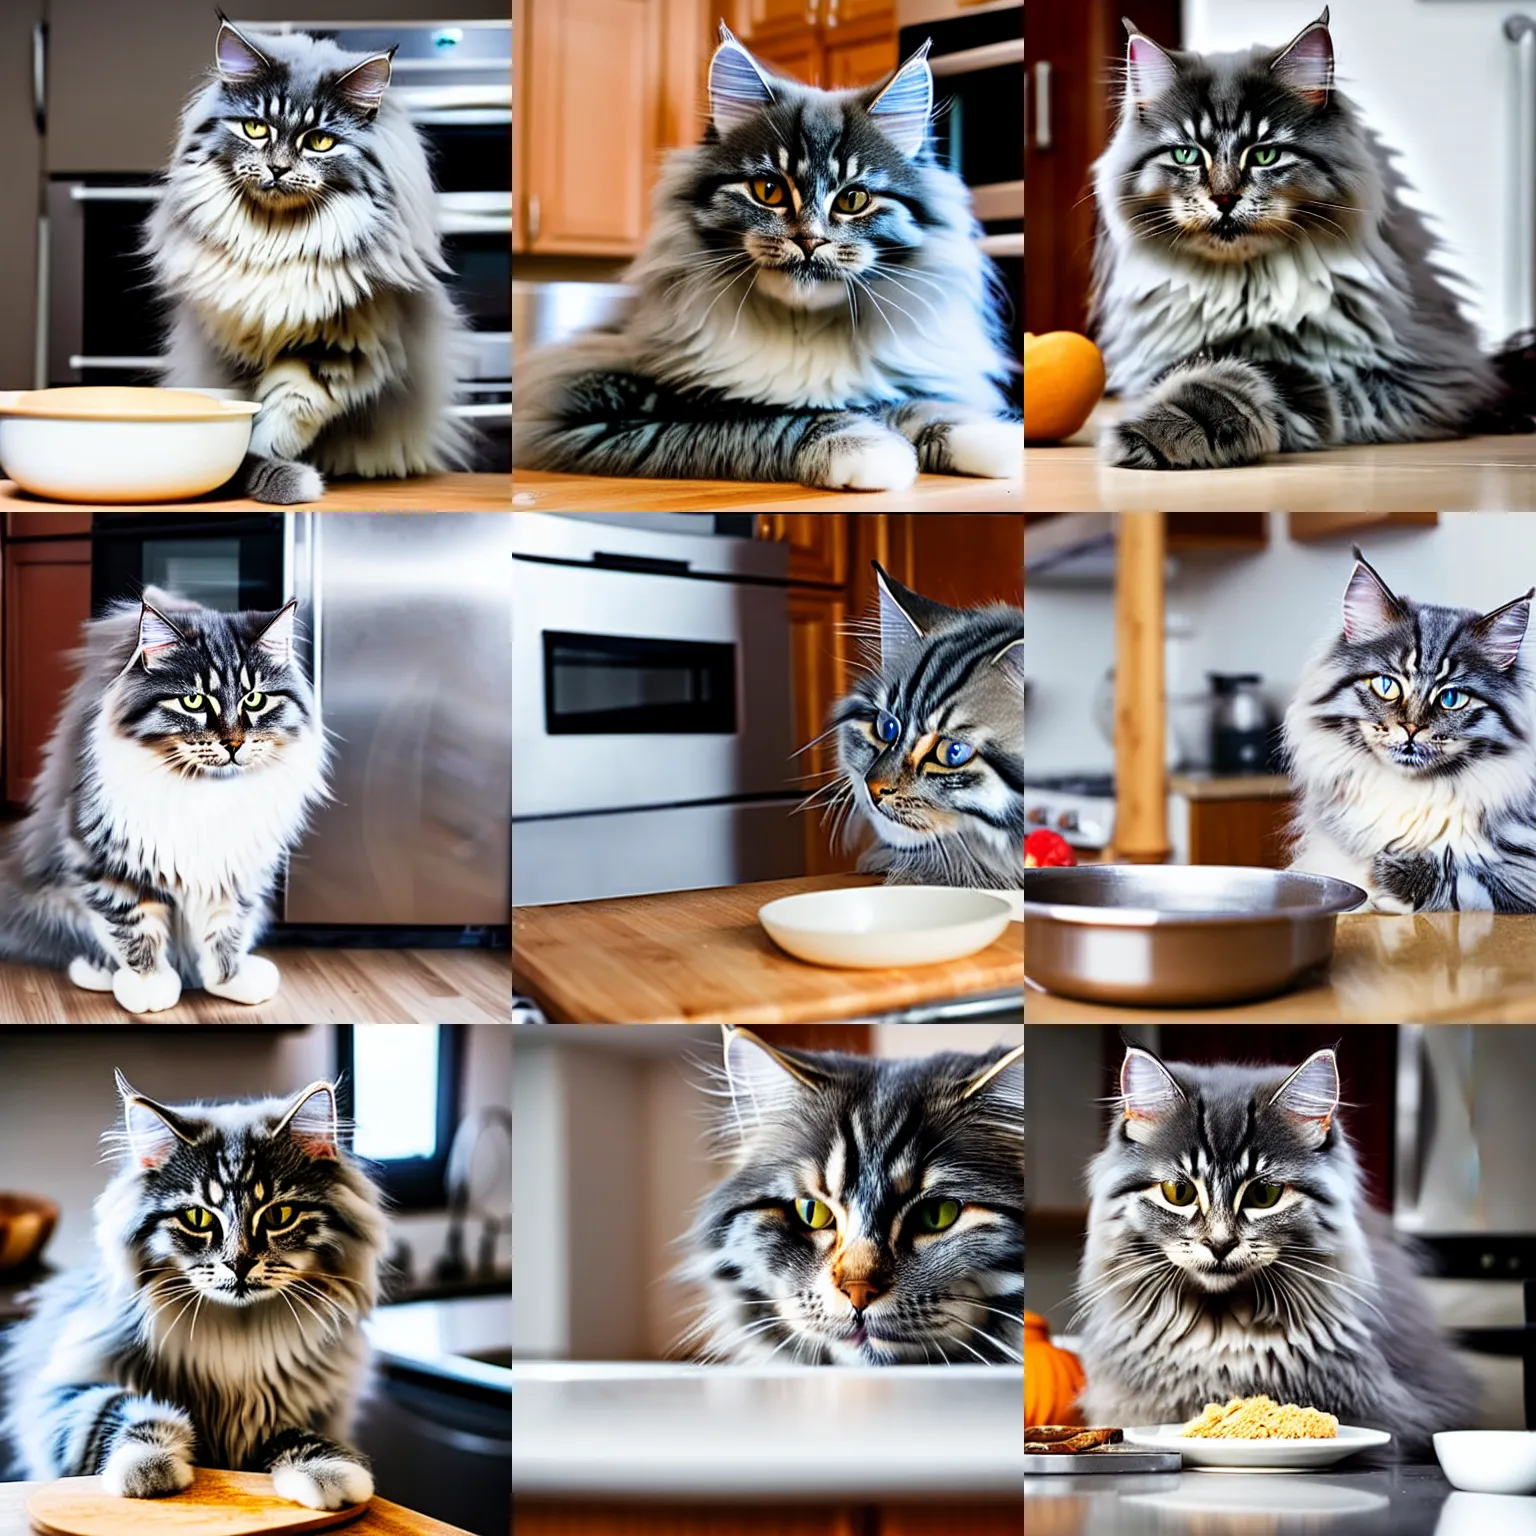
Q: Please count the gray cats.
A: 9